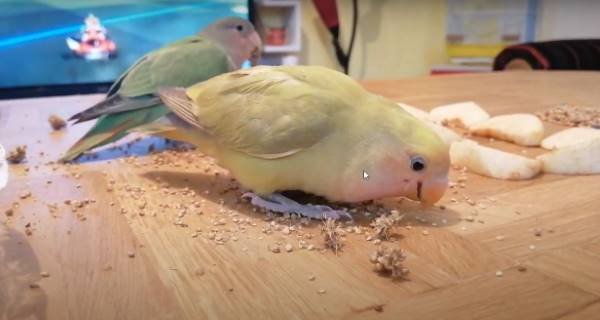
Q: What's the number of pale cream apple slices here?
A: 6